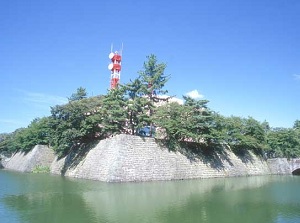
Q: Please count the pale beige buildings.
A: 1